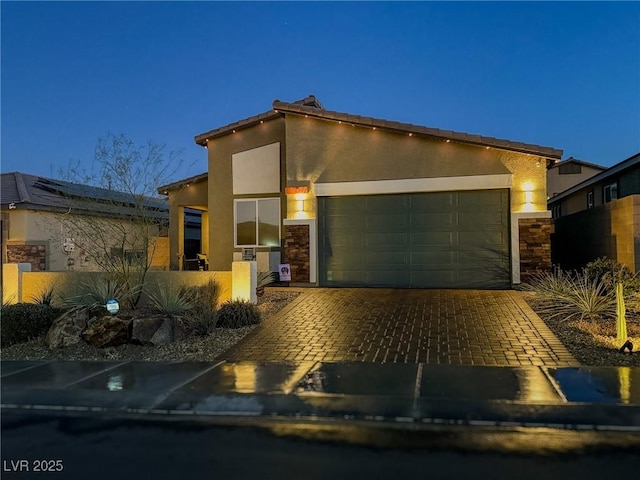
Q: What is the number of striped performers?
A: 0